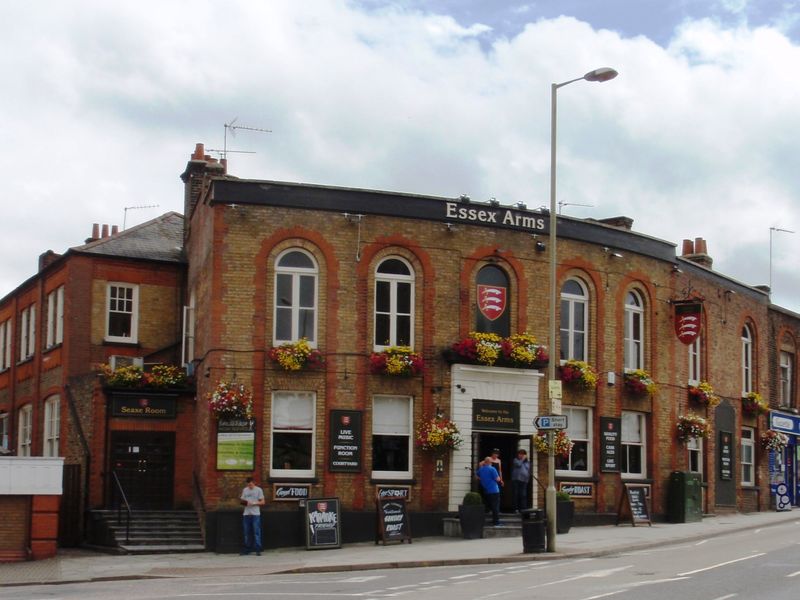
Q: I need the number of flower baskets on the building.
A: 13